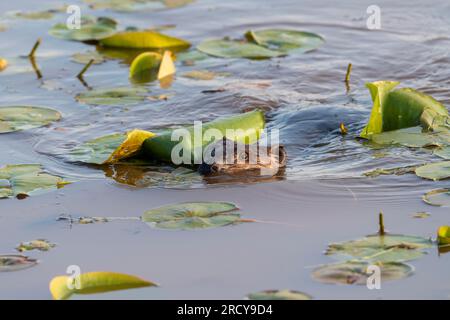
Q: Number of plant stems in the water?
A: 4